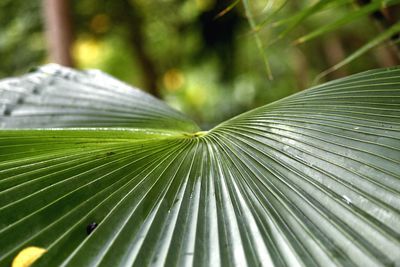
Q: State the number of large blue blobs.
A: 0